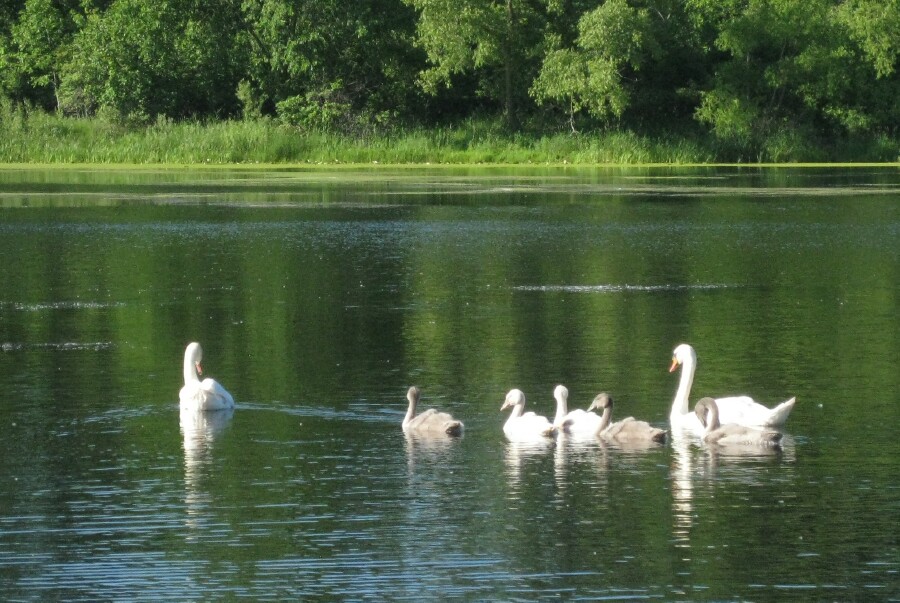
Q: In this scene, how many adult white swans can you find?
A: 2